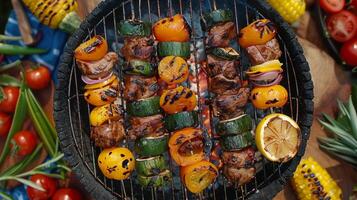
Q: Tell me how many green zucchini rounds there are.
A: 12